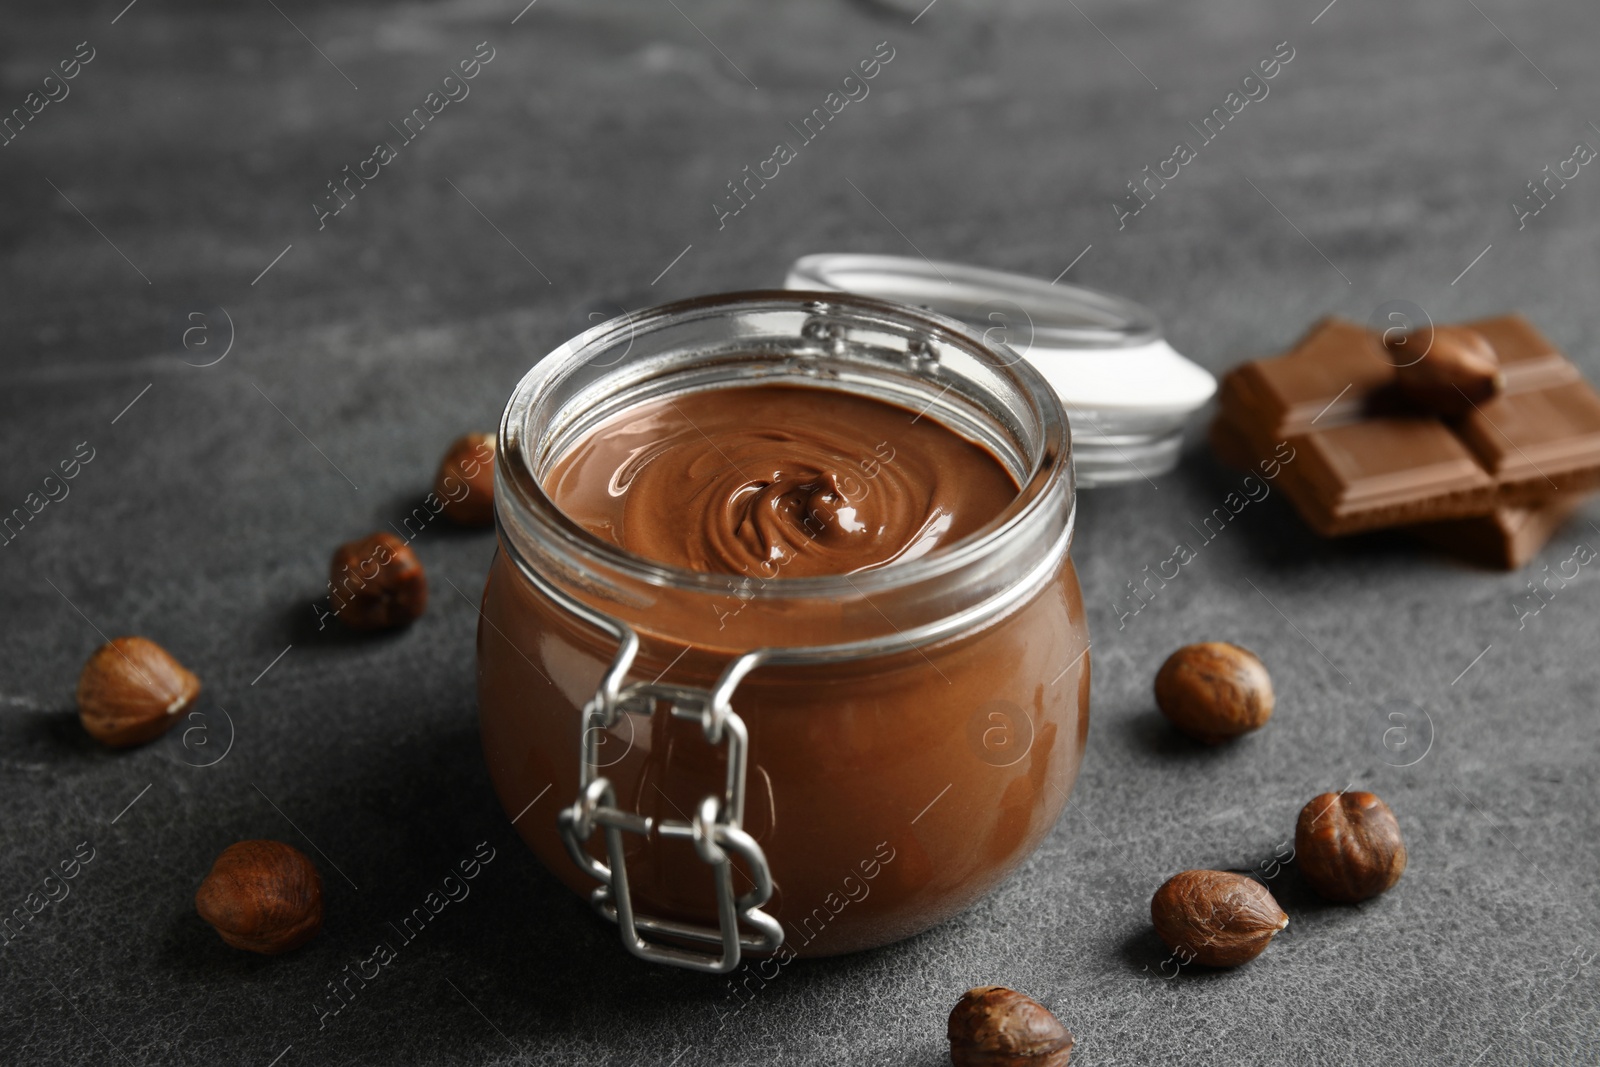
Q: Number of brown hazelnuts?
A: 9